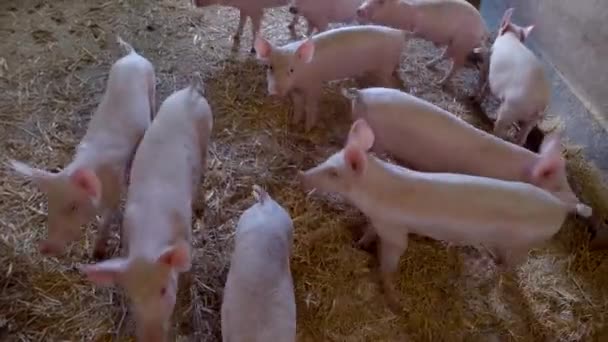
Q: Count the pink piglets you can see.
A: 10